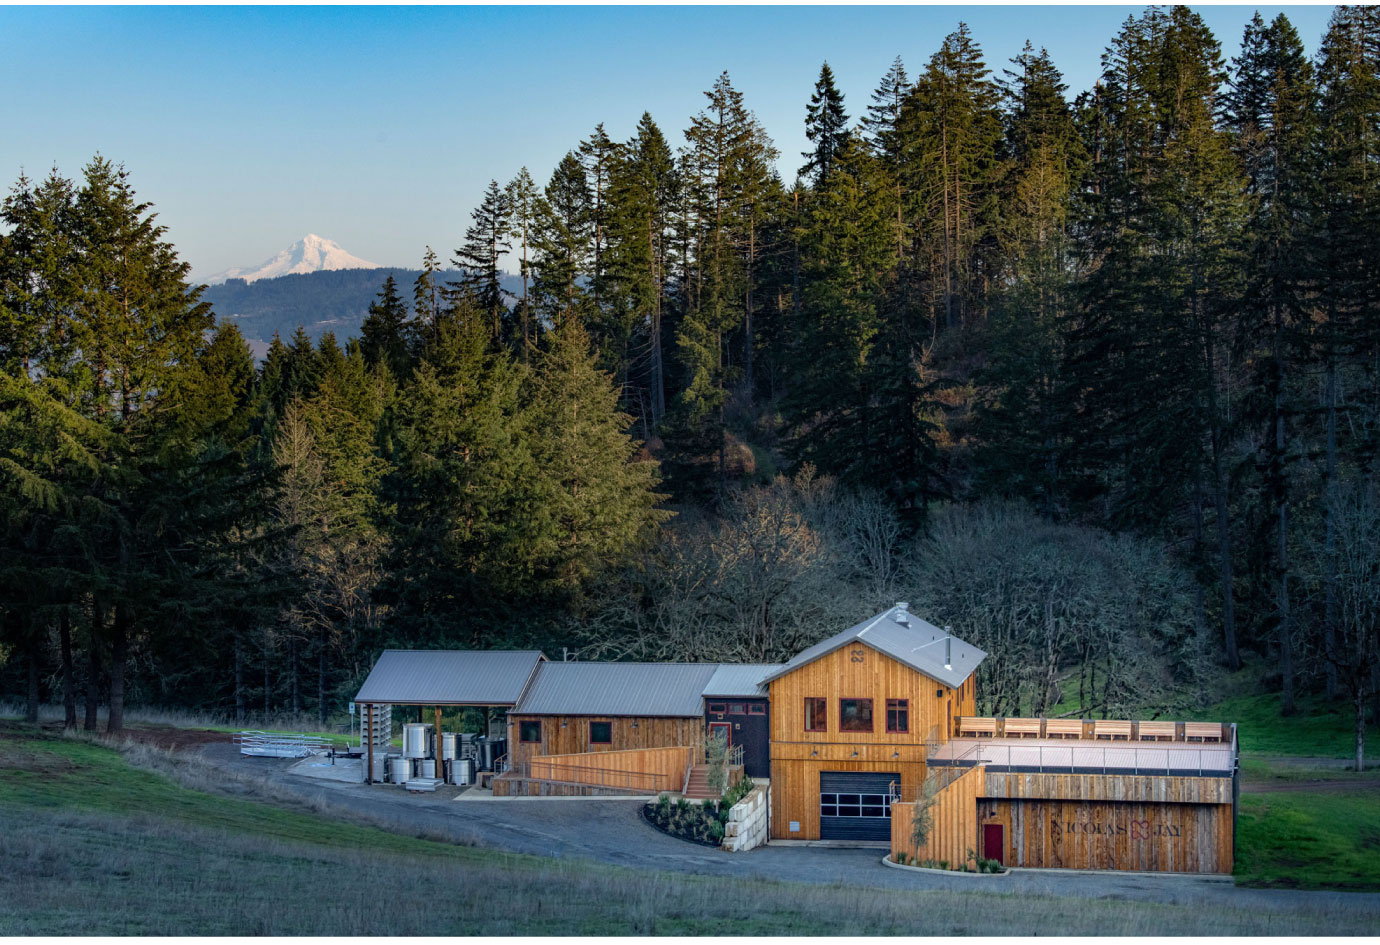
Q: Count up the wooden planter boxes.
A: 0